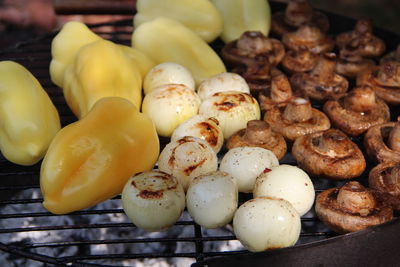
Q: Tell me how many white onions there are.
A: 11